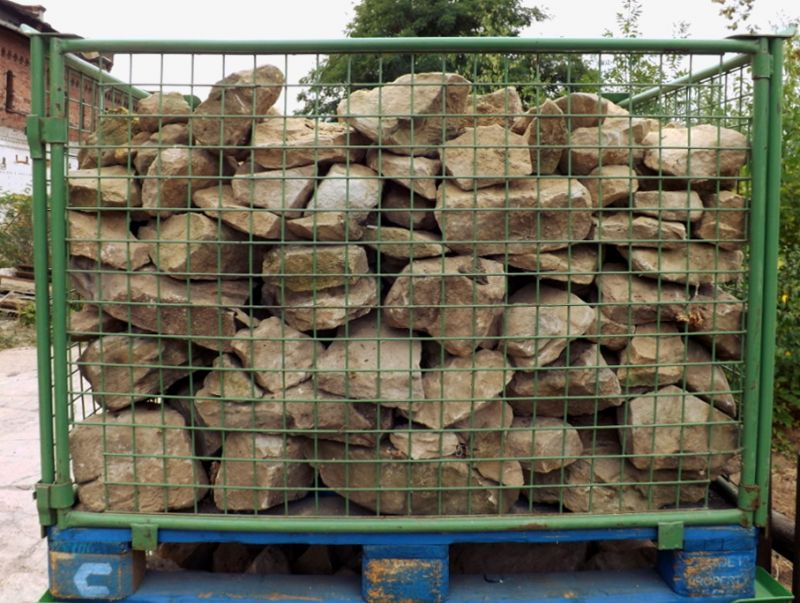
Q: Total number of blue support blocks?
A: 3